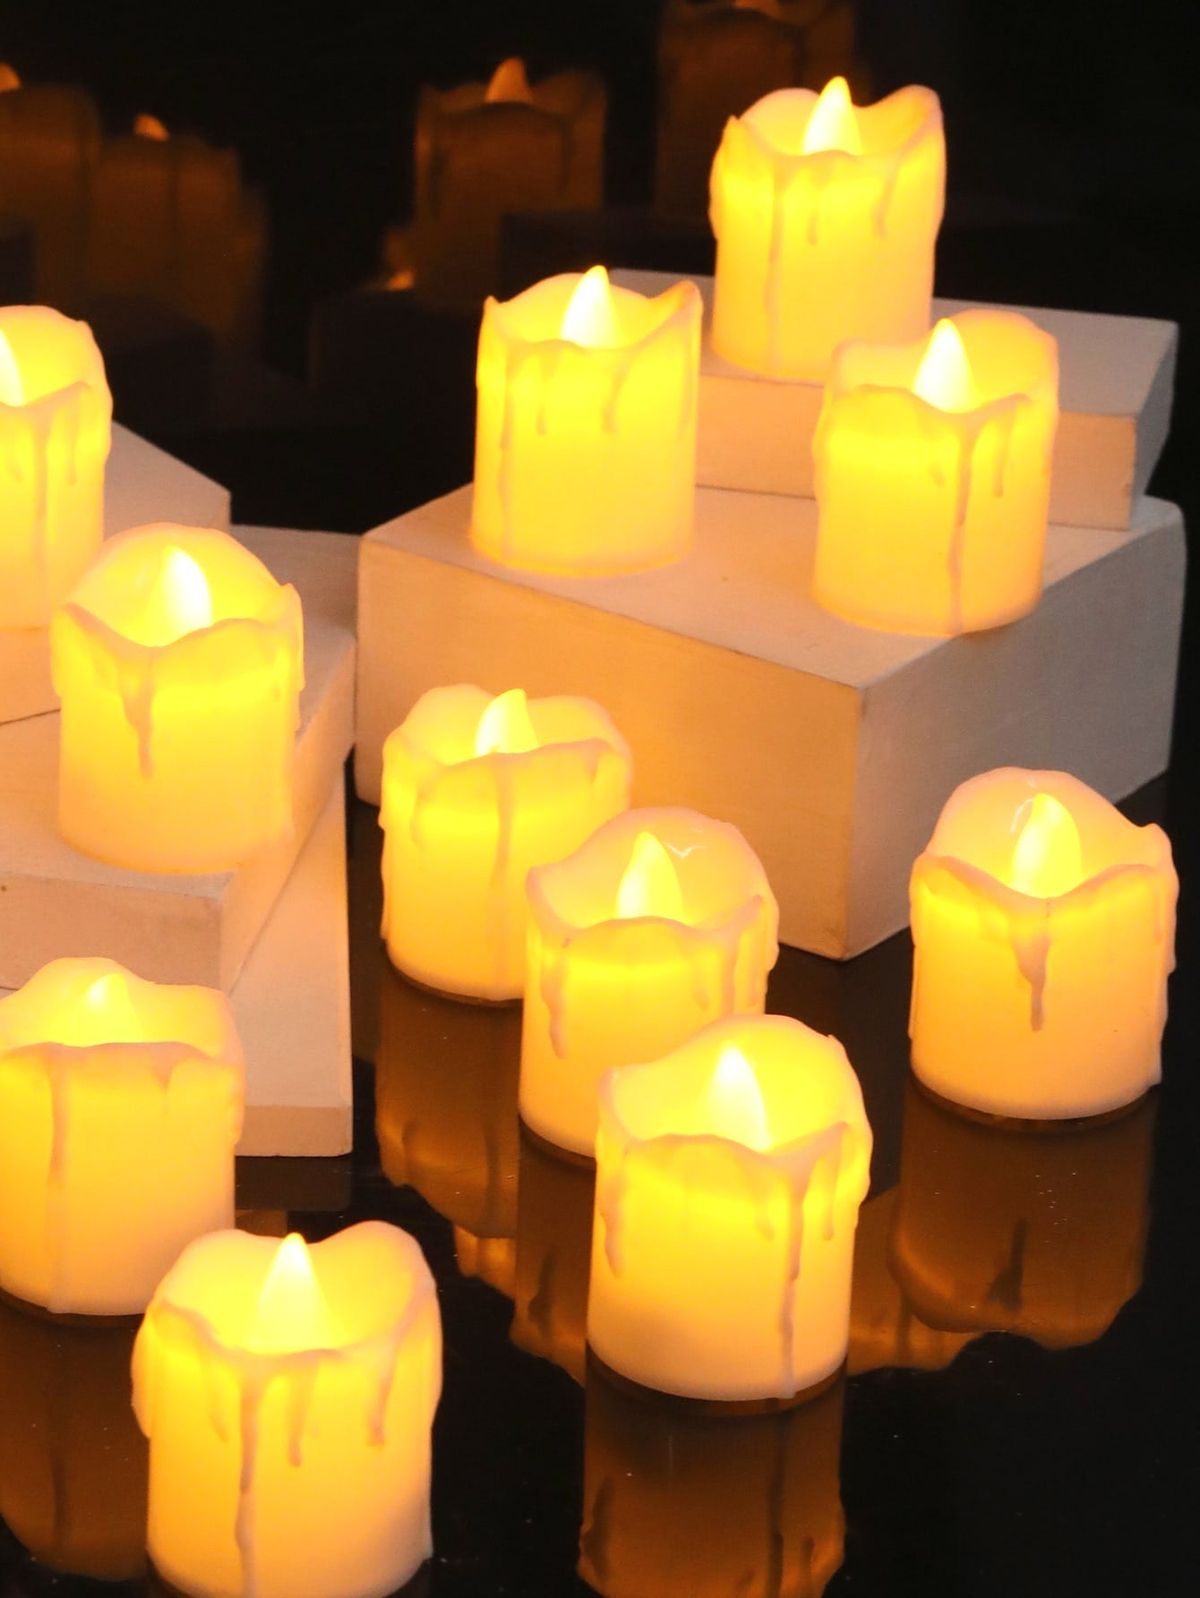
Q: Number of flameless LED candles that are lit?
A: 11